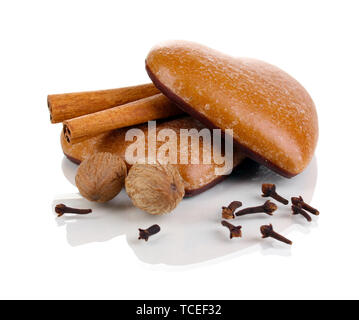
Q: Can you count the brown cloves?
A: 9